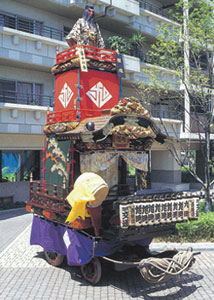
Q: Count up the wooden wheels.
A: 2